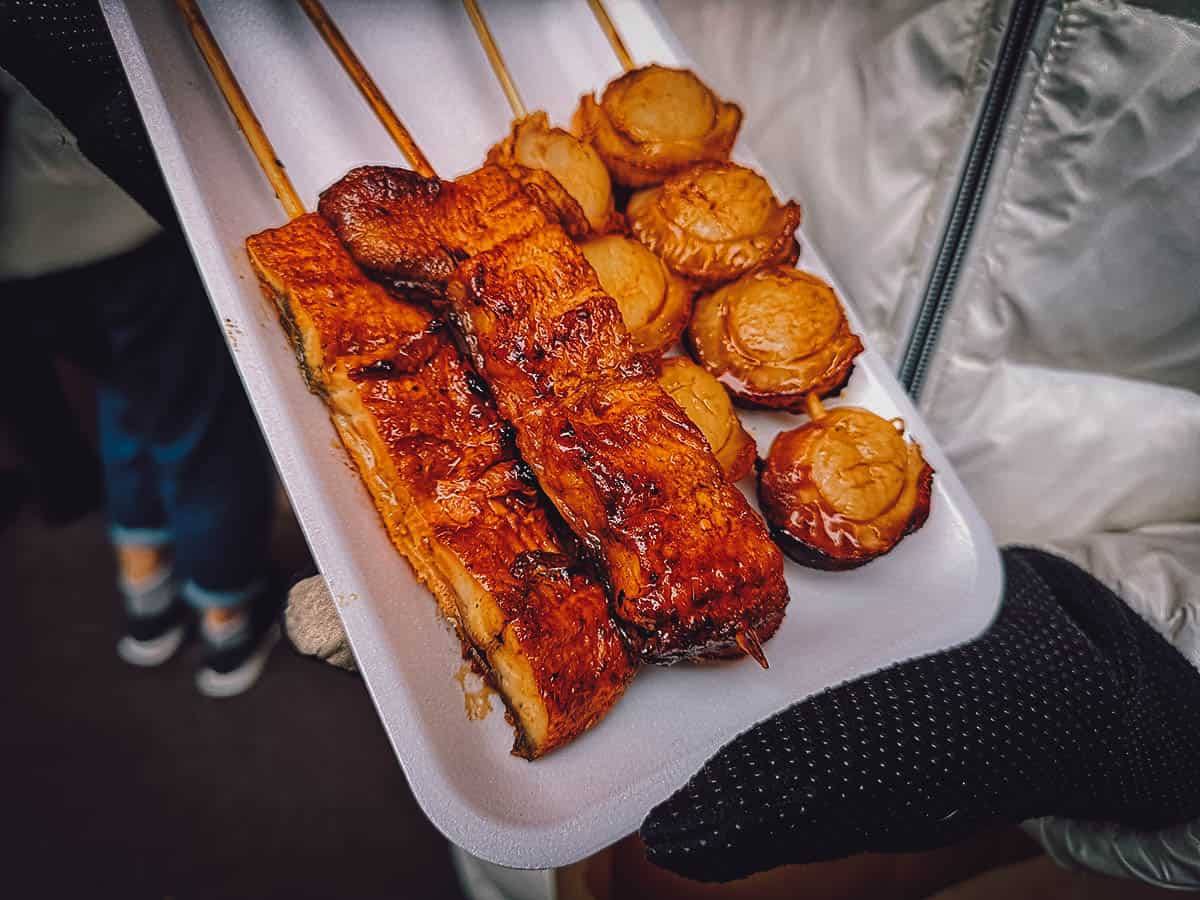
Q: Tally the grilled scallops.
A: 7